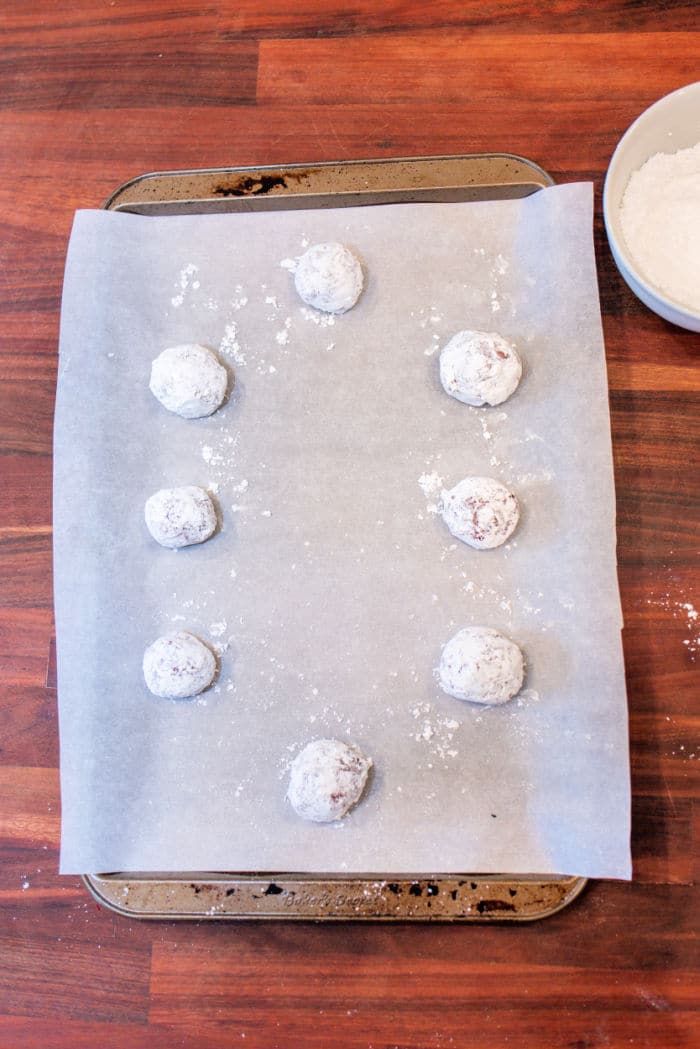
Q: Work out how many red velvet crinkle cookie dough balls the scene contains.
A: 8